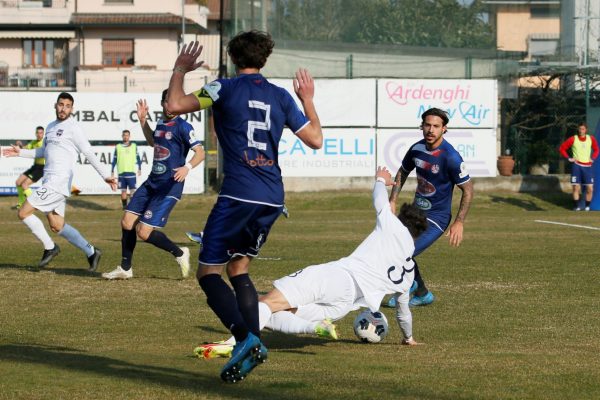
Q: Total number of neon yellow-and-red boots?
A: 2